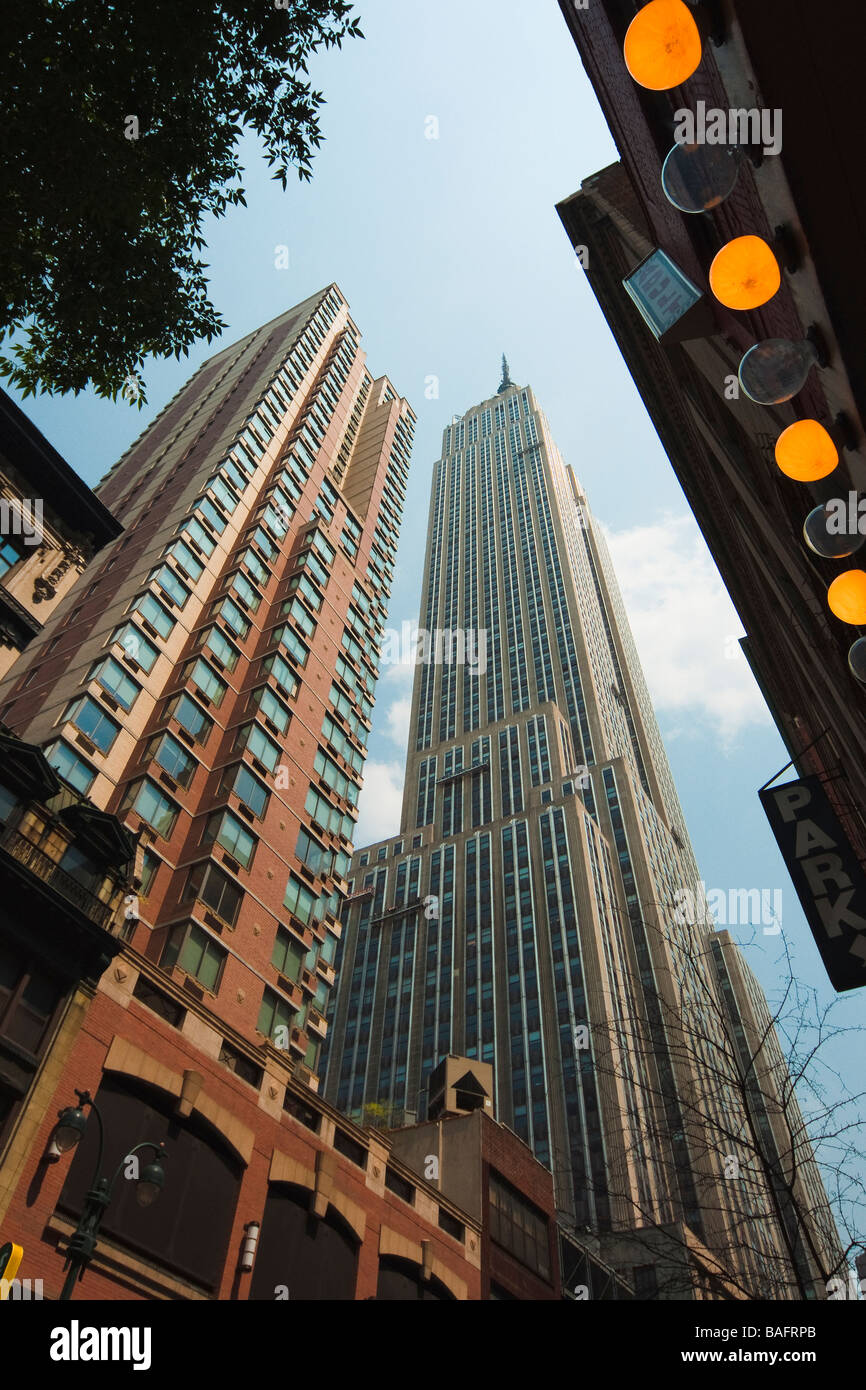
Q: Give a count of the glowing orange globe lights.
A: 4